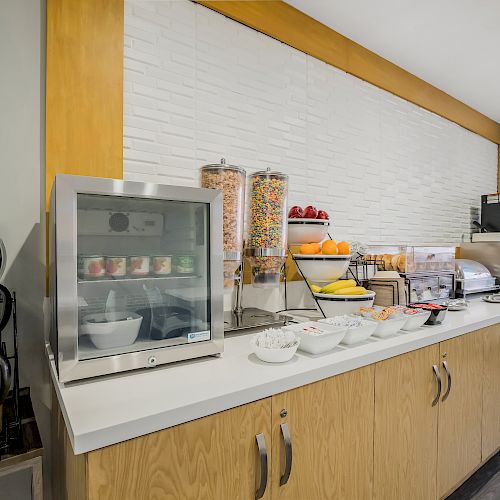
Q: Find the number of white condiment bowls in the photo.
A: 5